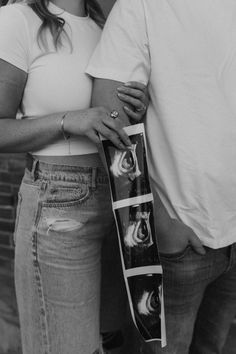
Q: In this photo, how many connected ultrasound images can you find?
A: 3